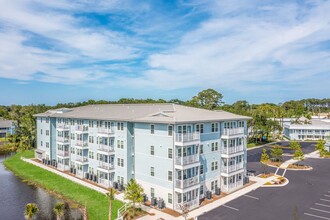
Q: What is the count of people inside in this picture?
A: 0